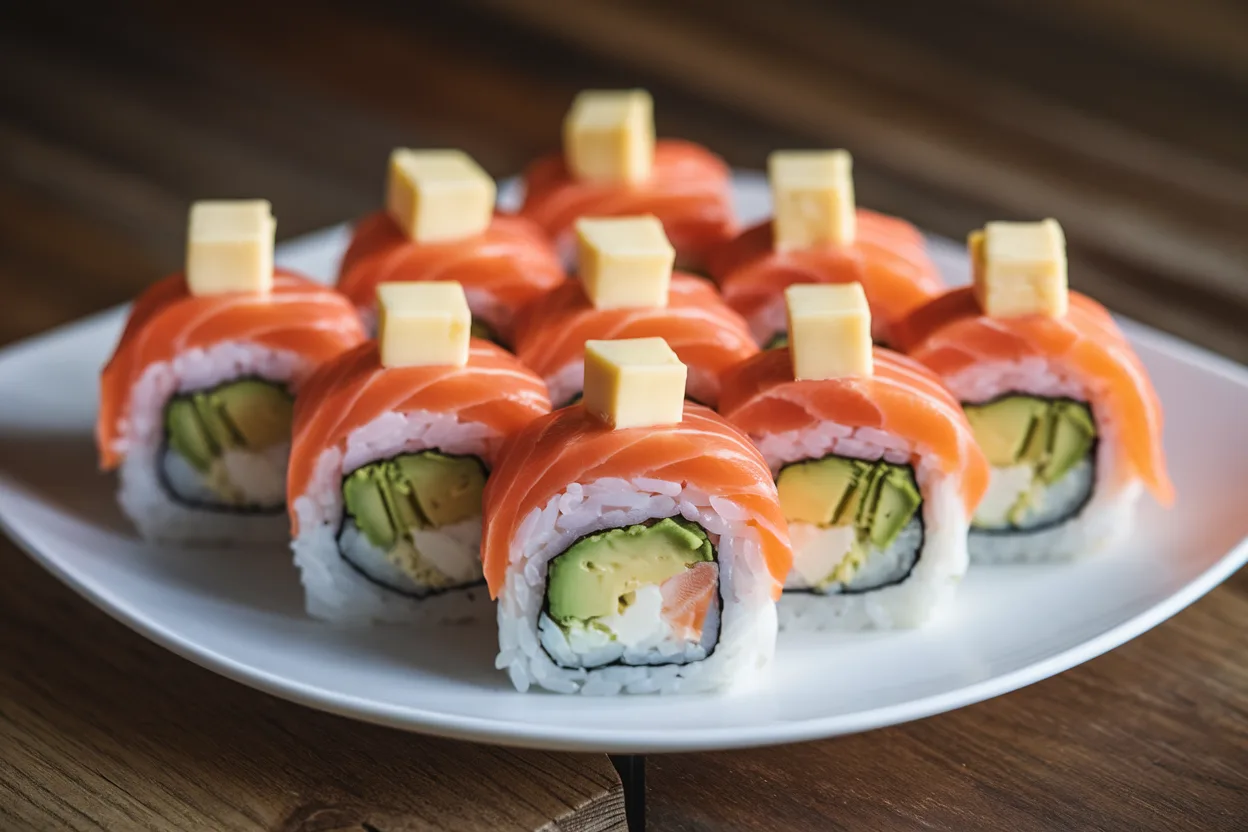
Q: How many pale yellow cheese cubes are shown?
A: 9